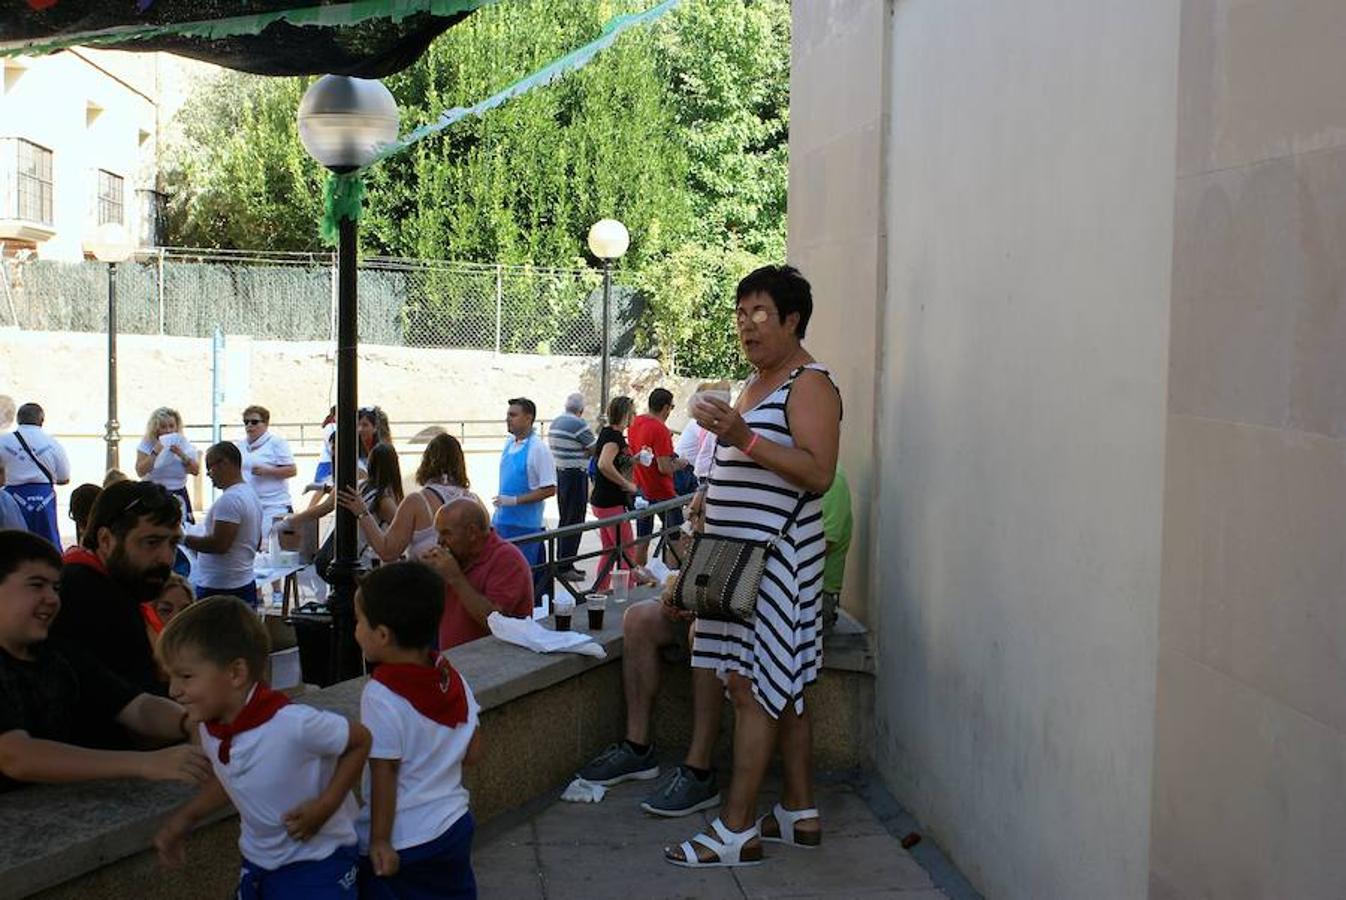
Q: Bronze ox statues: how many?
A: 0